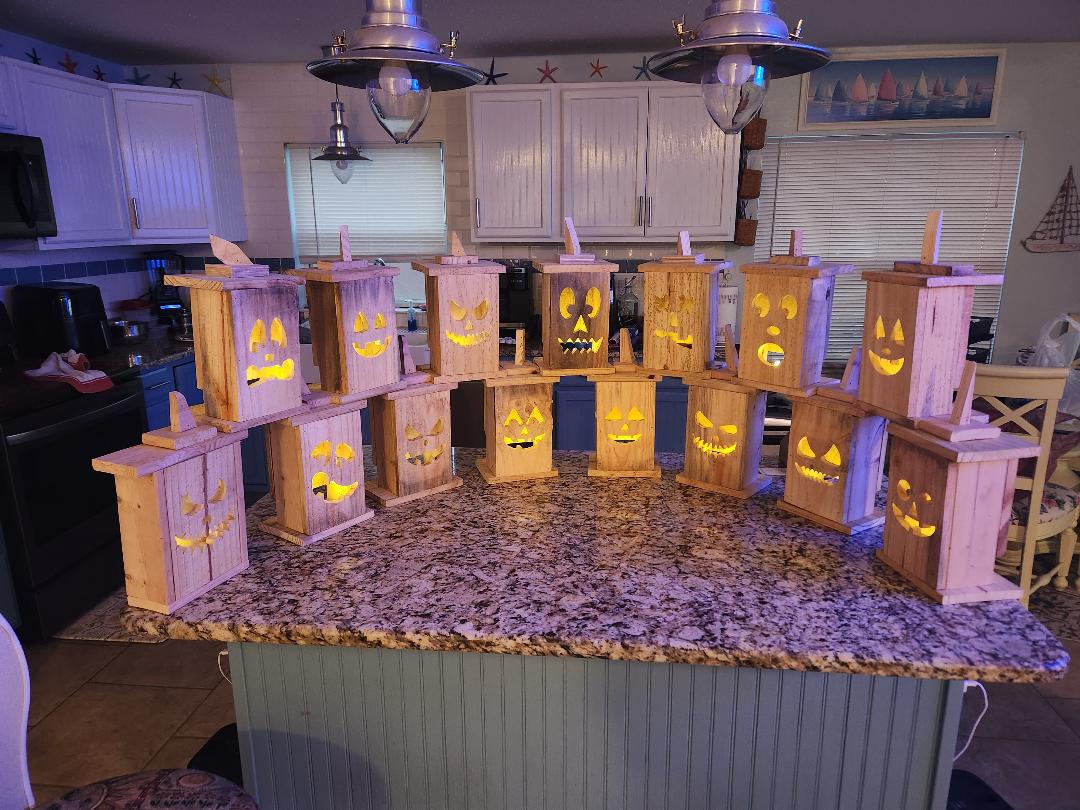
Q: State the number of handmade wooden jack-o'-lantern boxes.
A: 15